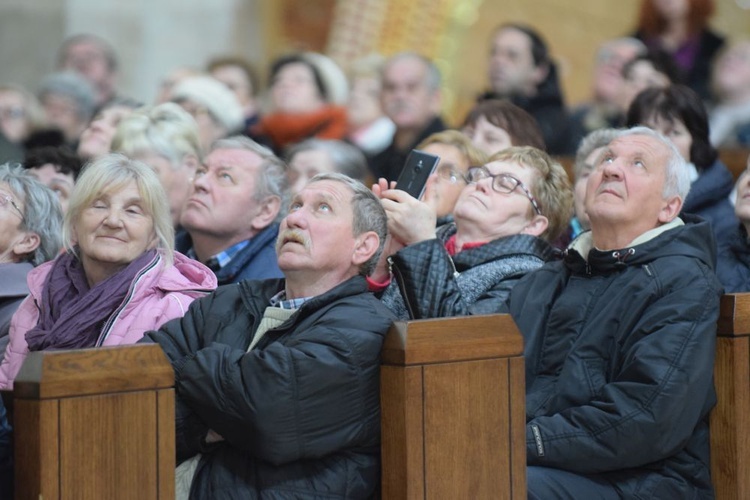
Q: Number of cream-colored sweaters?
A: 1